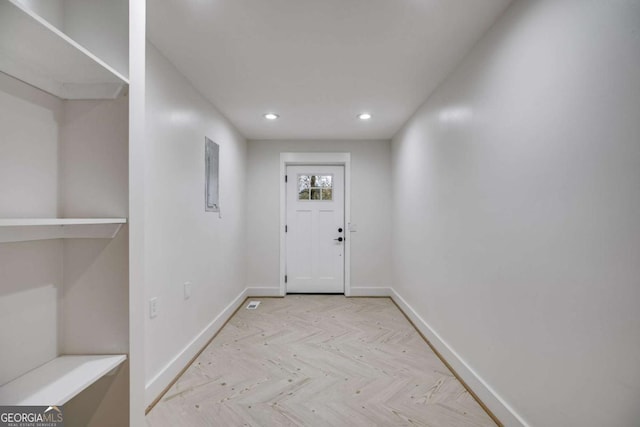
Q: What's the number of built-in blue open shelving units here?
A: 0